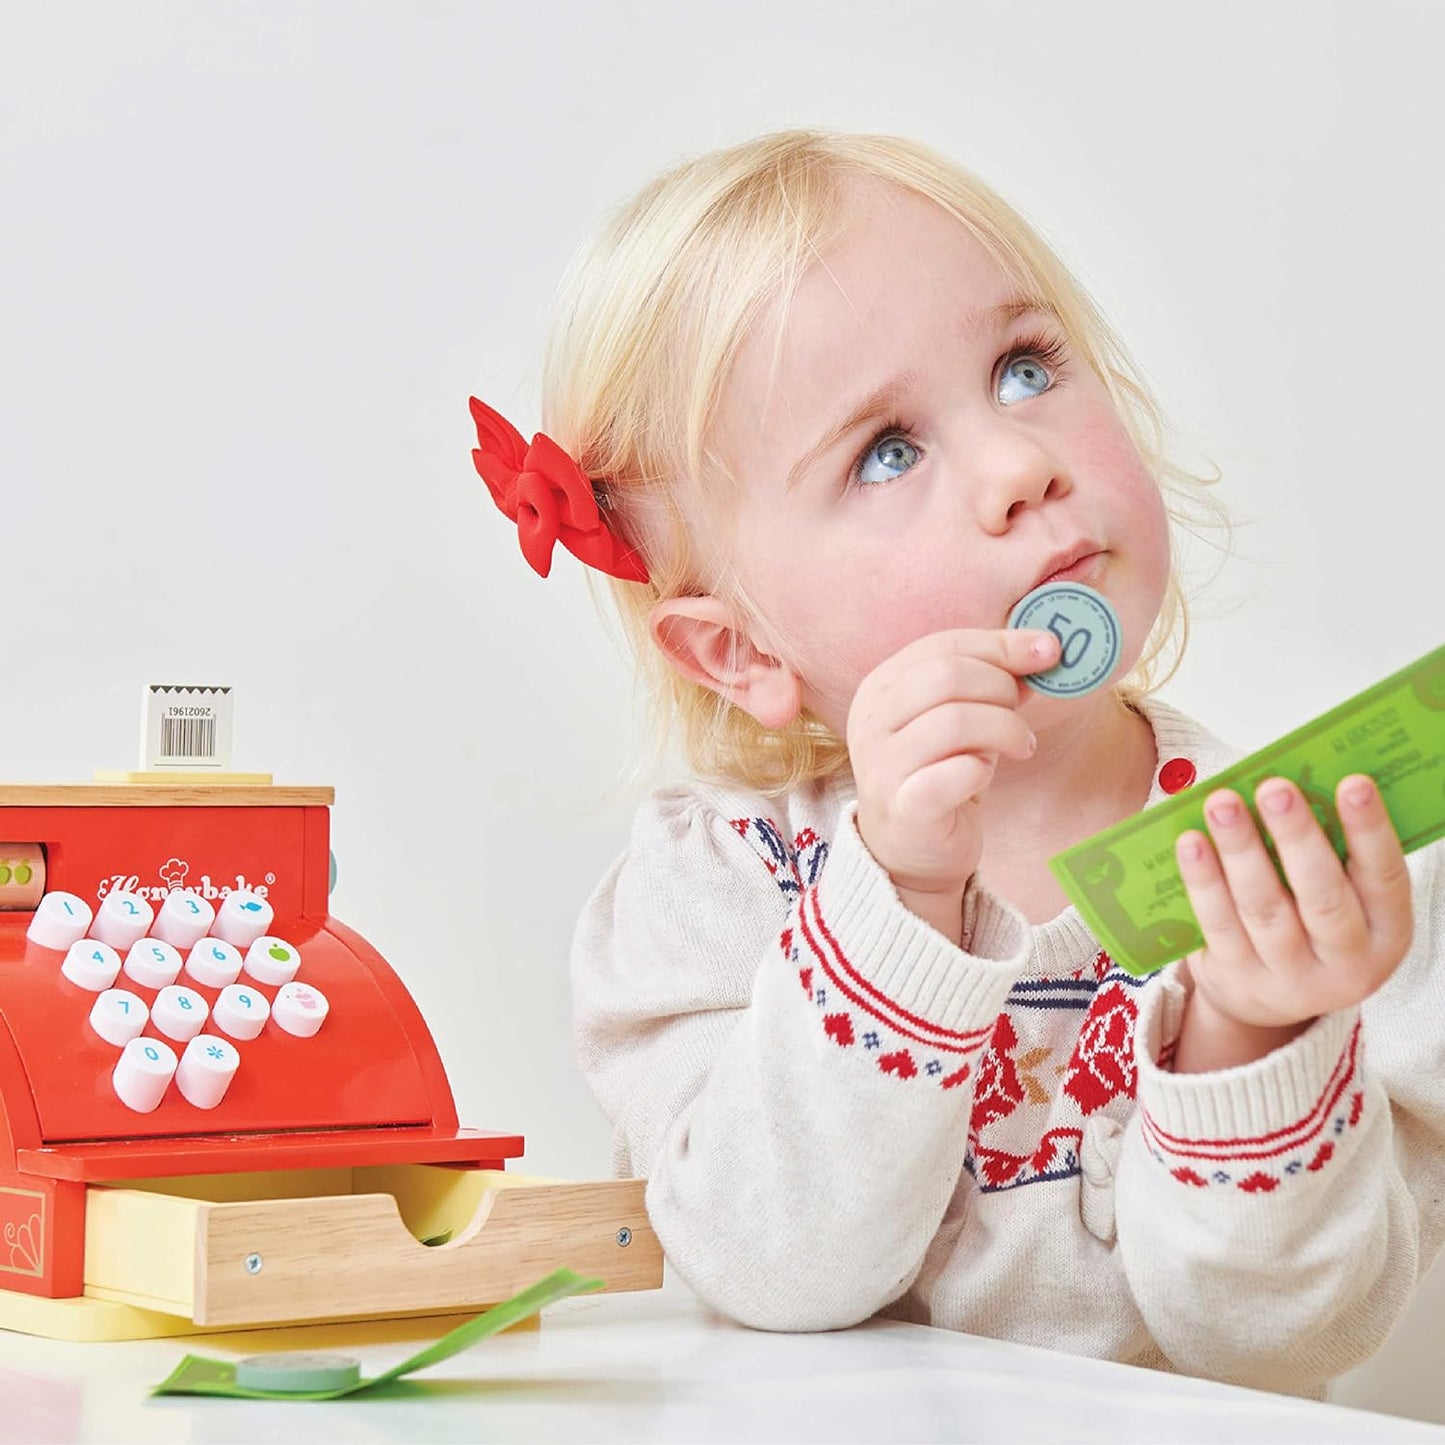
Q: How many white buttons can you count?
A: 14